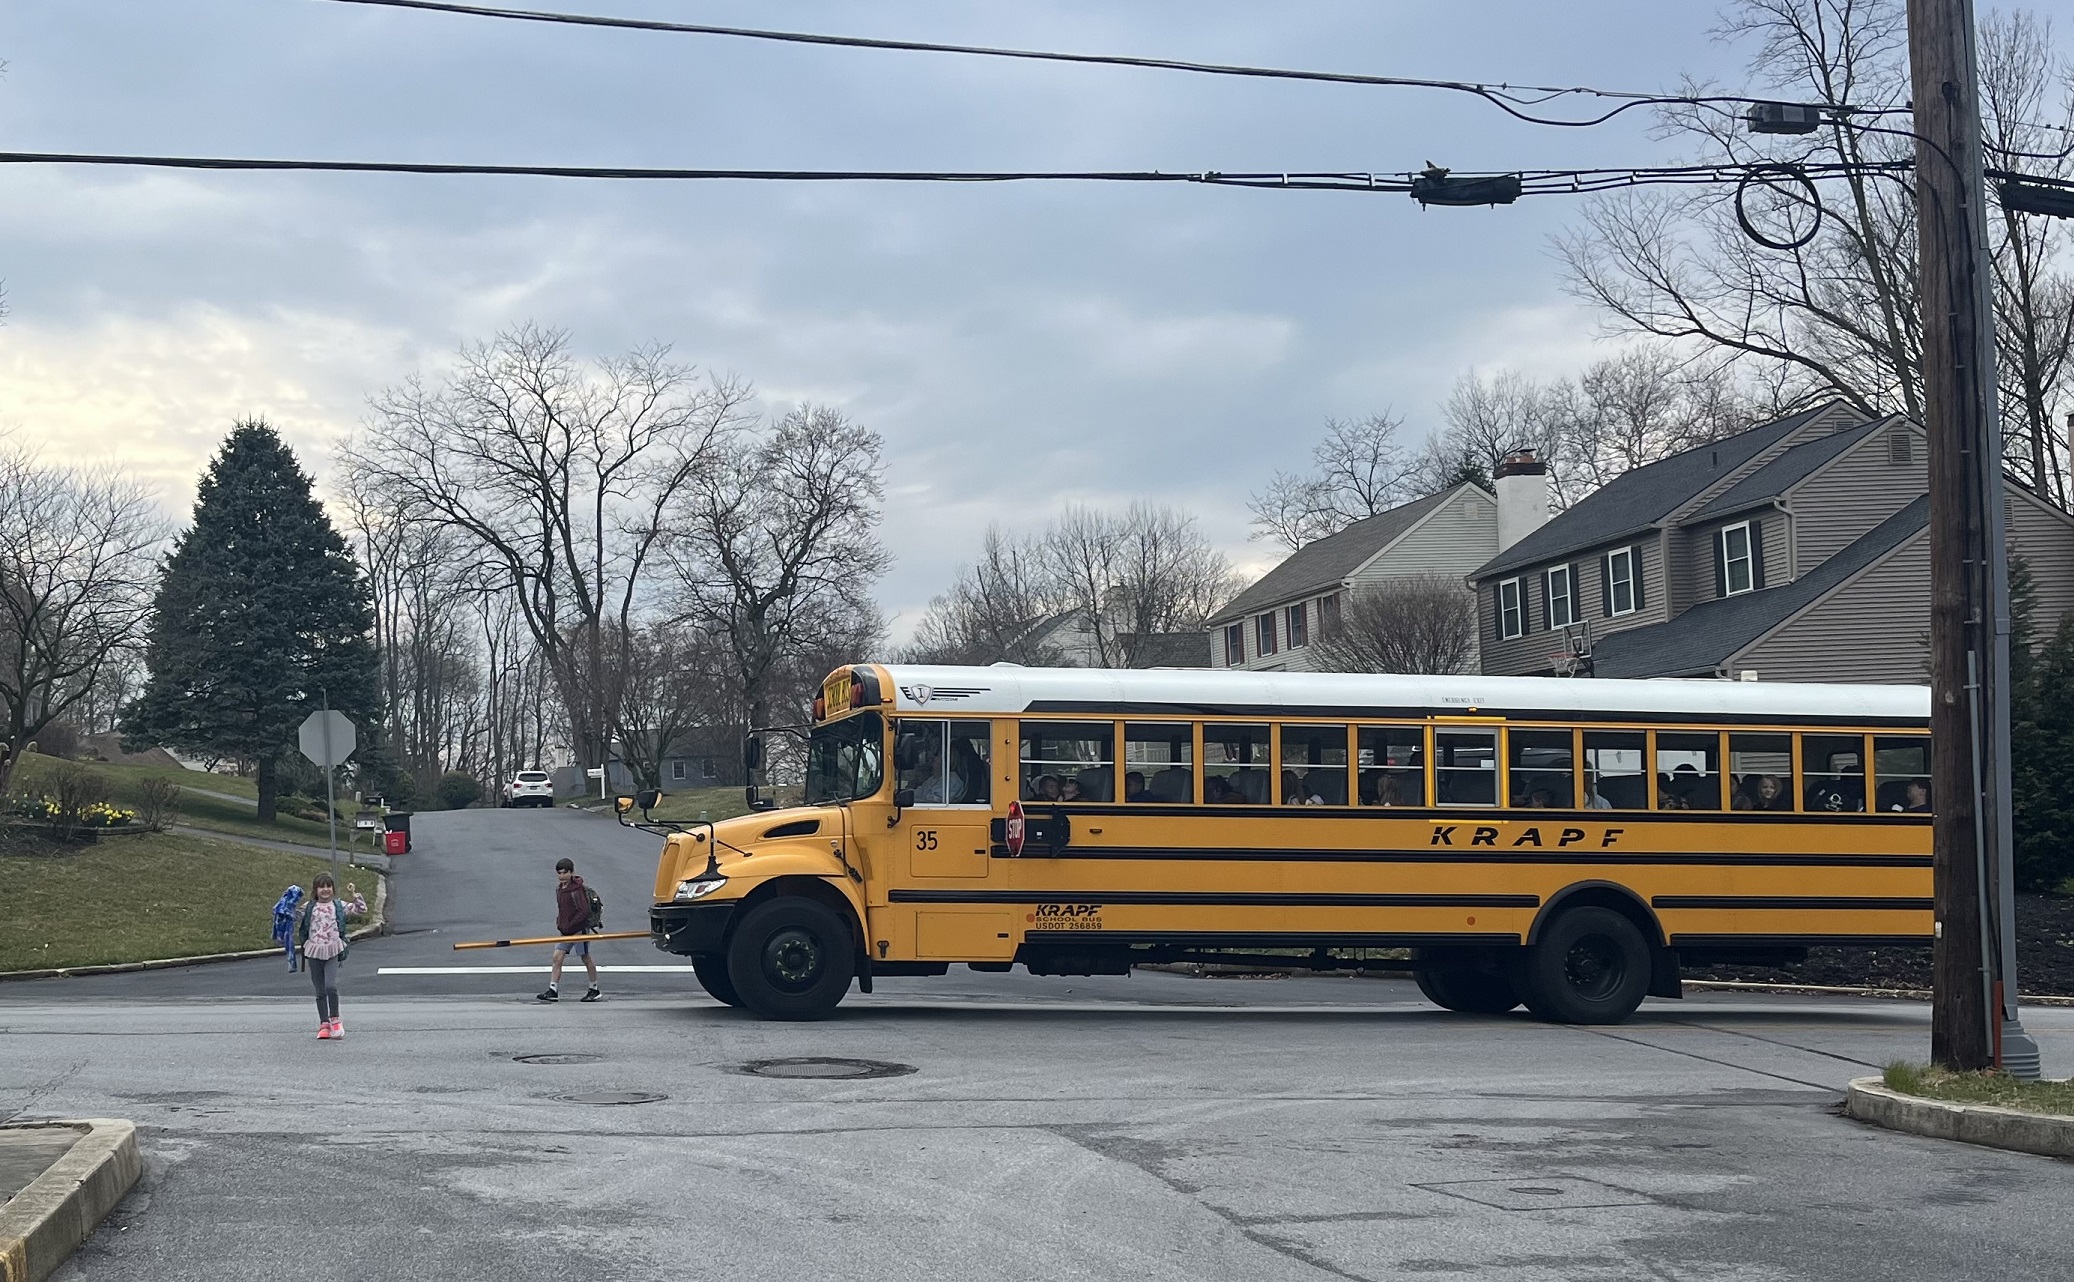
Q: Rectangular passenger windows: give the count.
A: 12